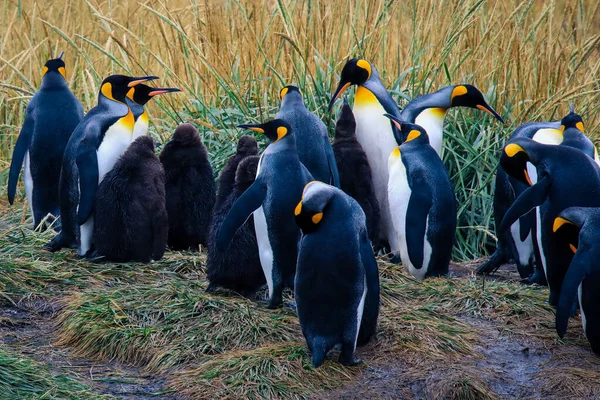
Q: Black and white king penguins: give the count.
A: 13